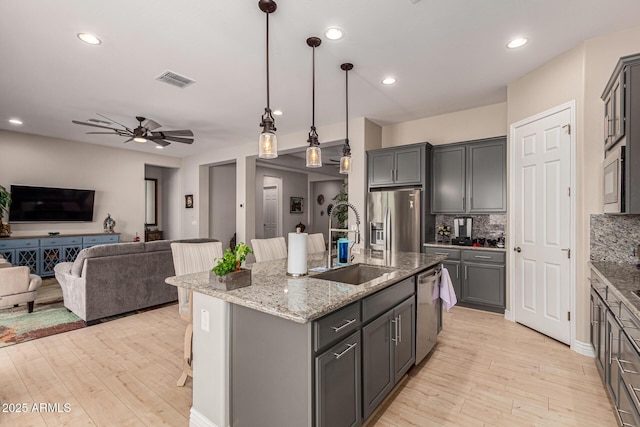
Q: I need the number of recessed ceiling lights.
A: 7